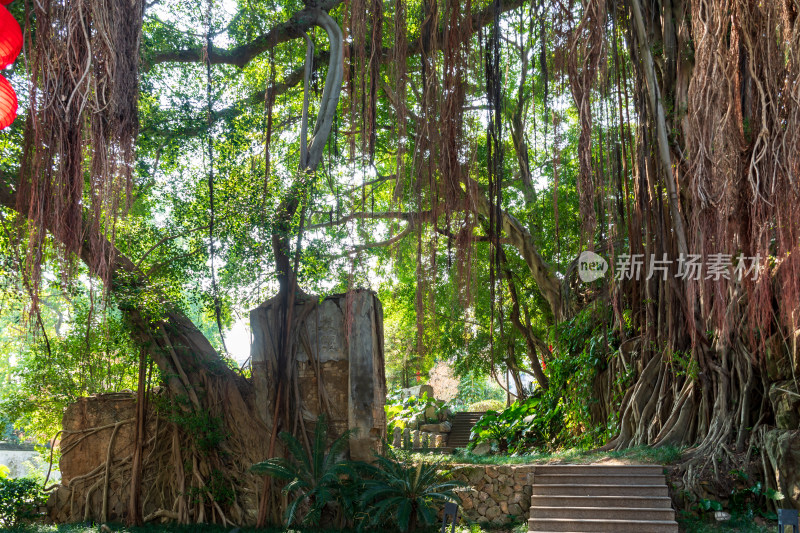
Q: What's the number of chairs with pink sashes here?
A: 0